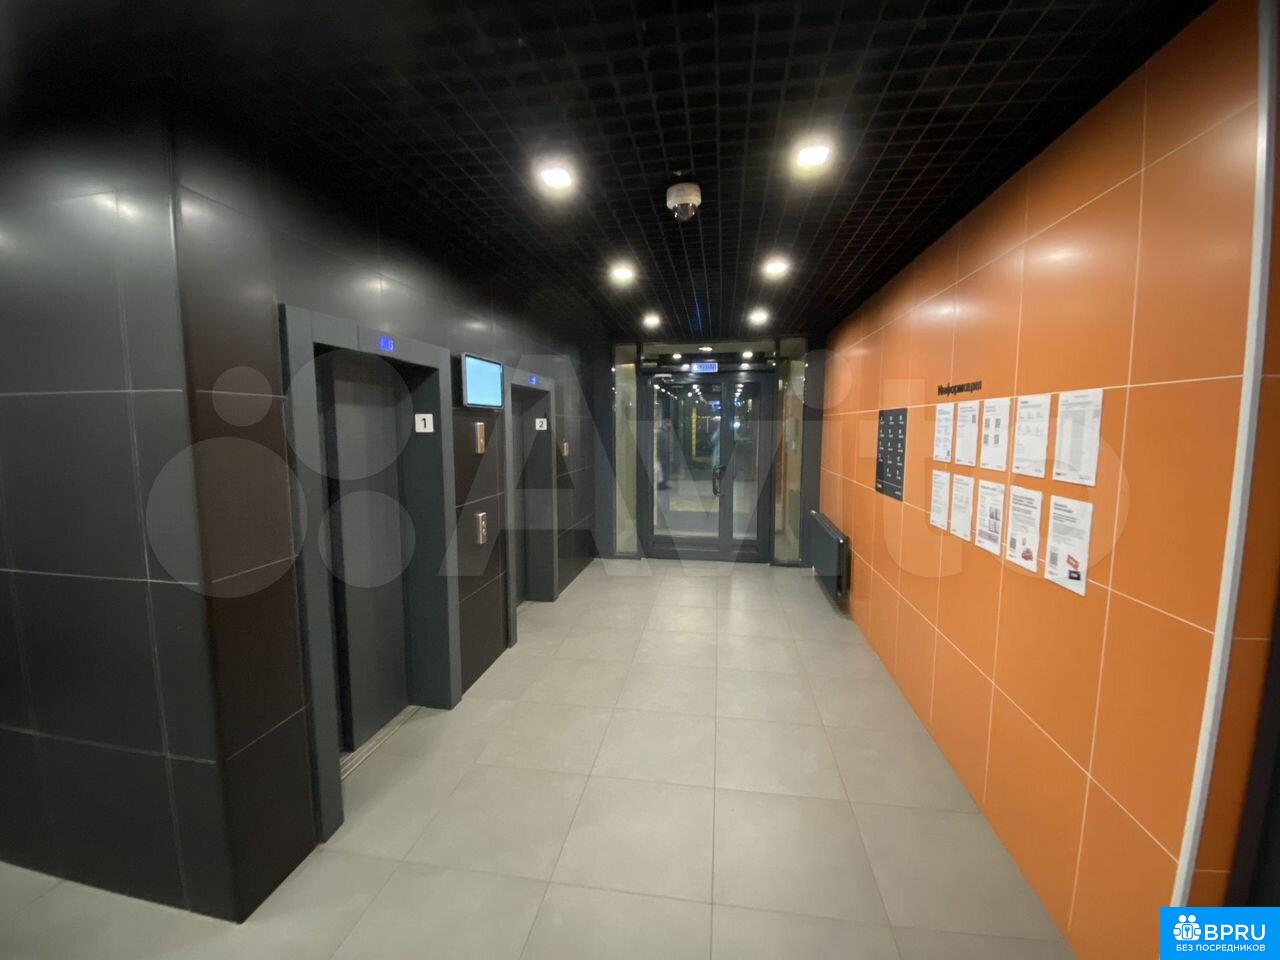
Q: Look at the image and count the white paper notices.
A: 10